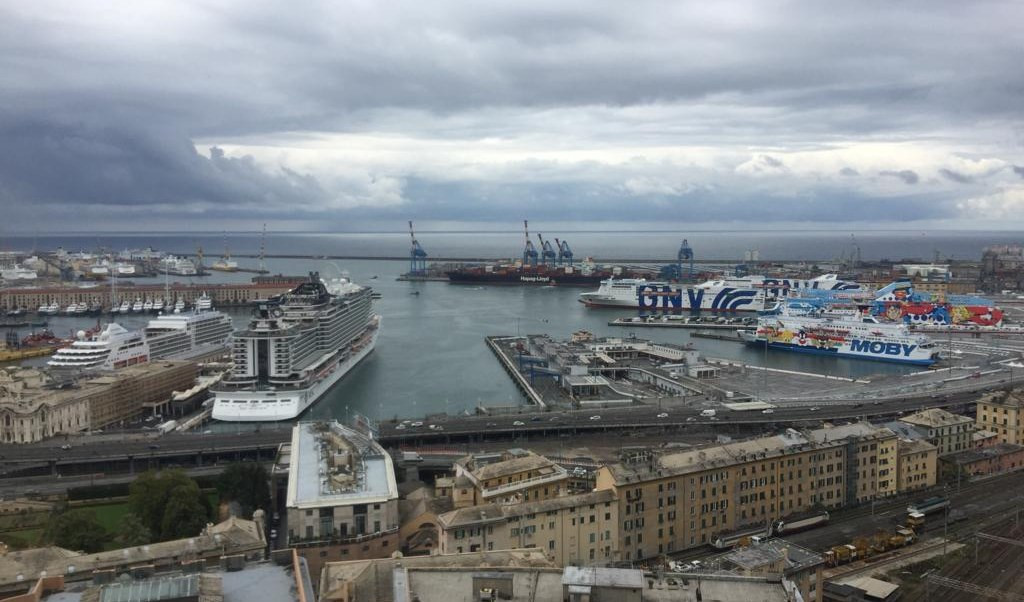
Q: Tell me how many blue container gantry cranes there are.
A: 5